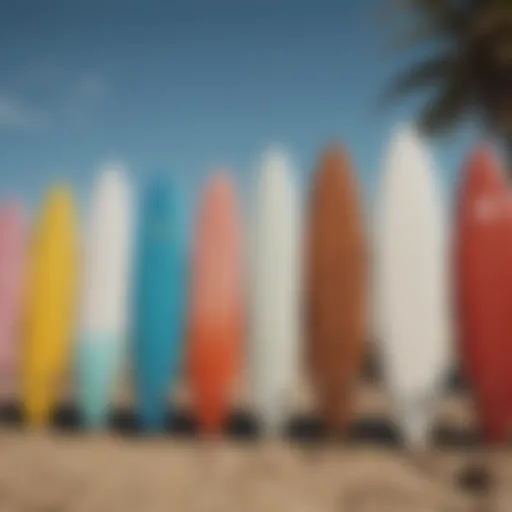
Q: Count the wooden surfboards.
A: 1